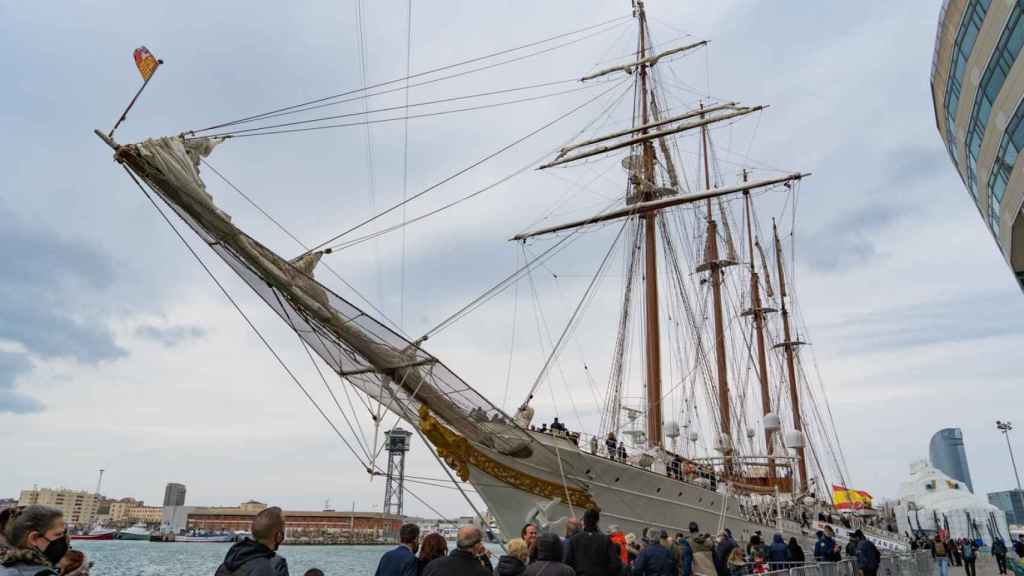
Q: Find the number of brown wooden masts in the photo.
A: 4